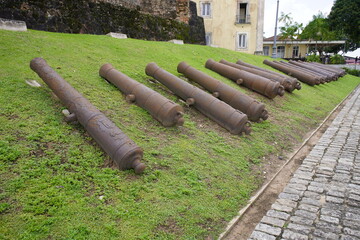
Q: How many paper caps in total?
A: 0